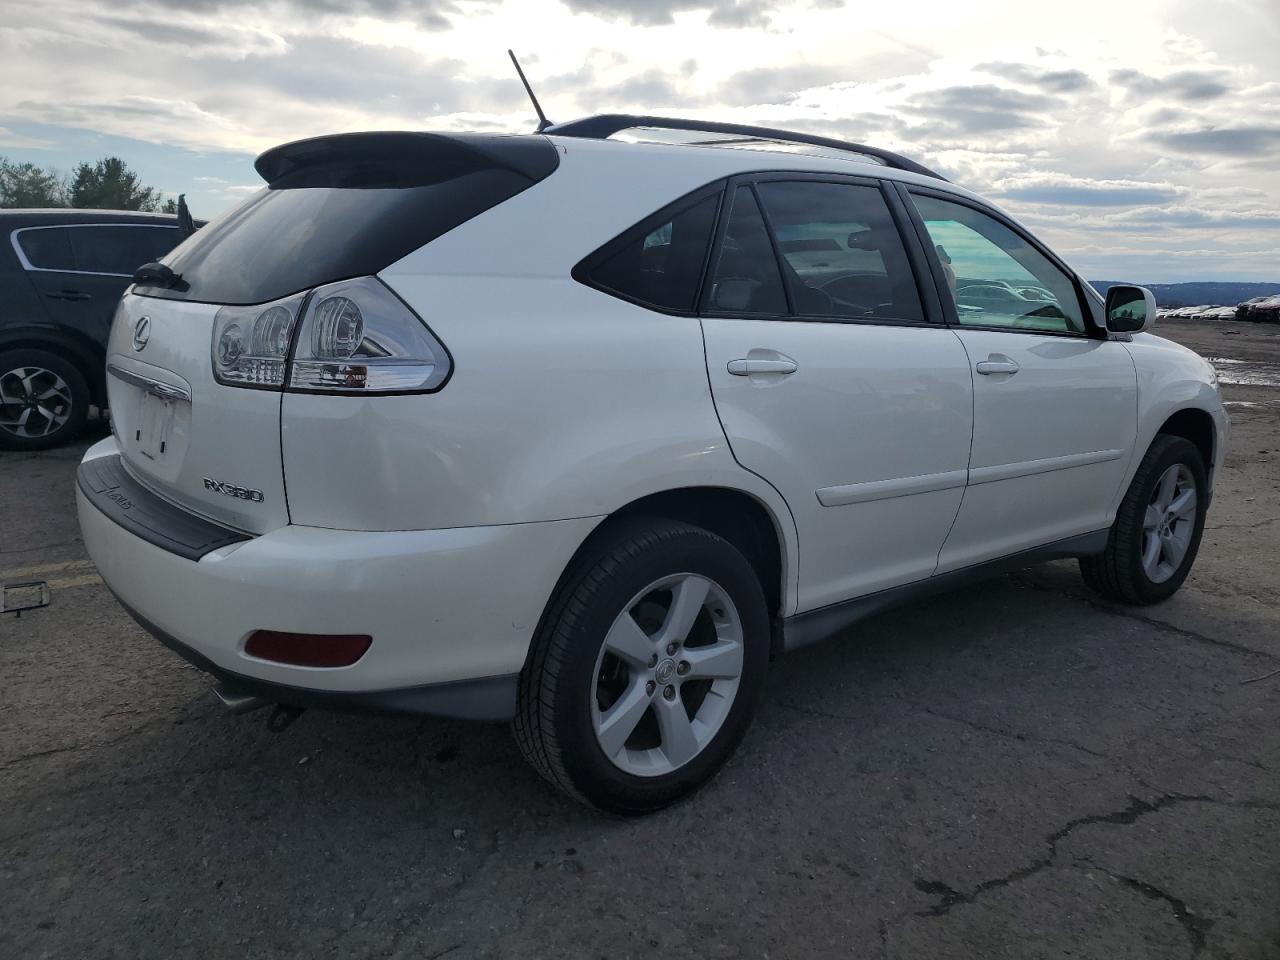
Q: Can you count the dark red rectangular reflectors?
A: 1